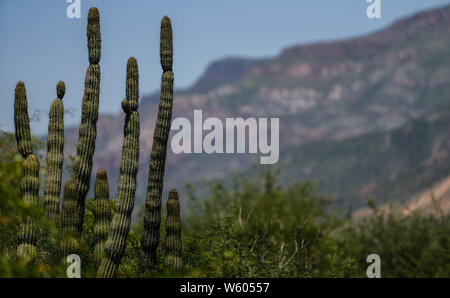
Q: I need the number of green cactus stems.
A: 8